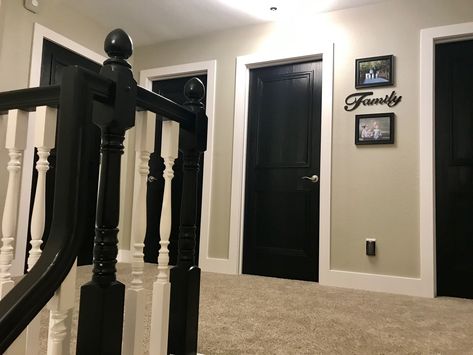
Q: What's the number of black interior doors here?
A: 4